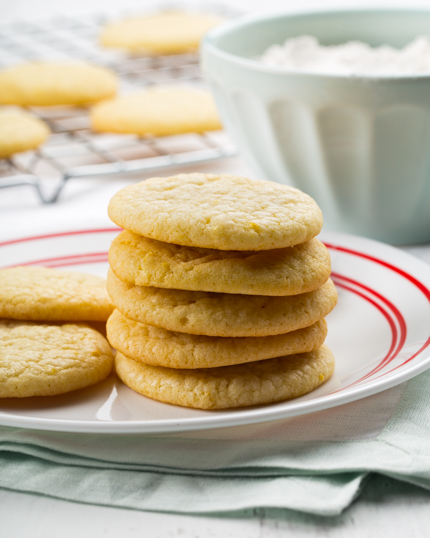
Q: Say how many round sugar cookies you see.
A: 11